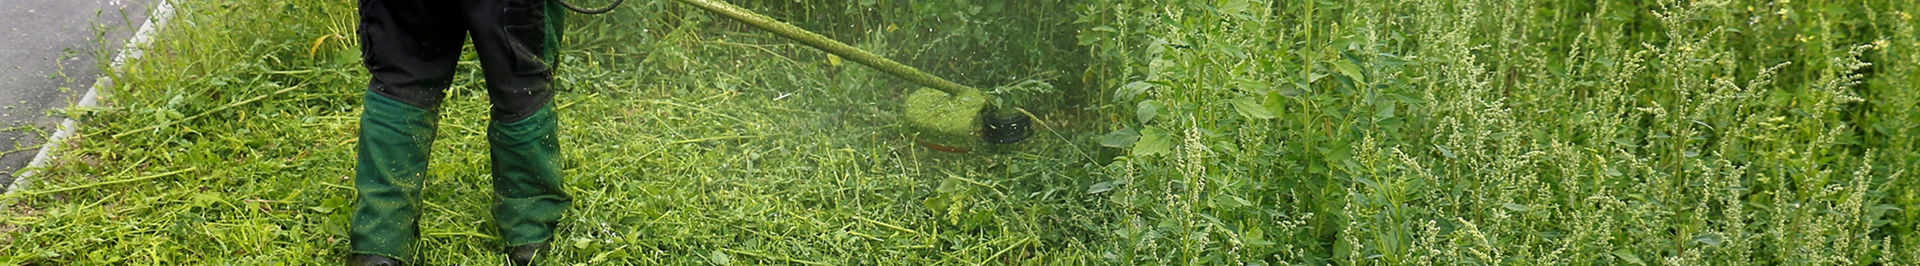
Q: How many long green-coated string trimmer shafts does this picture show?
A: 1